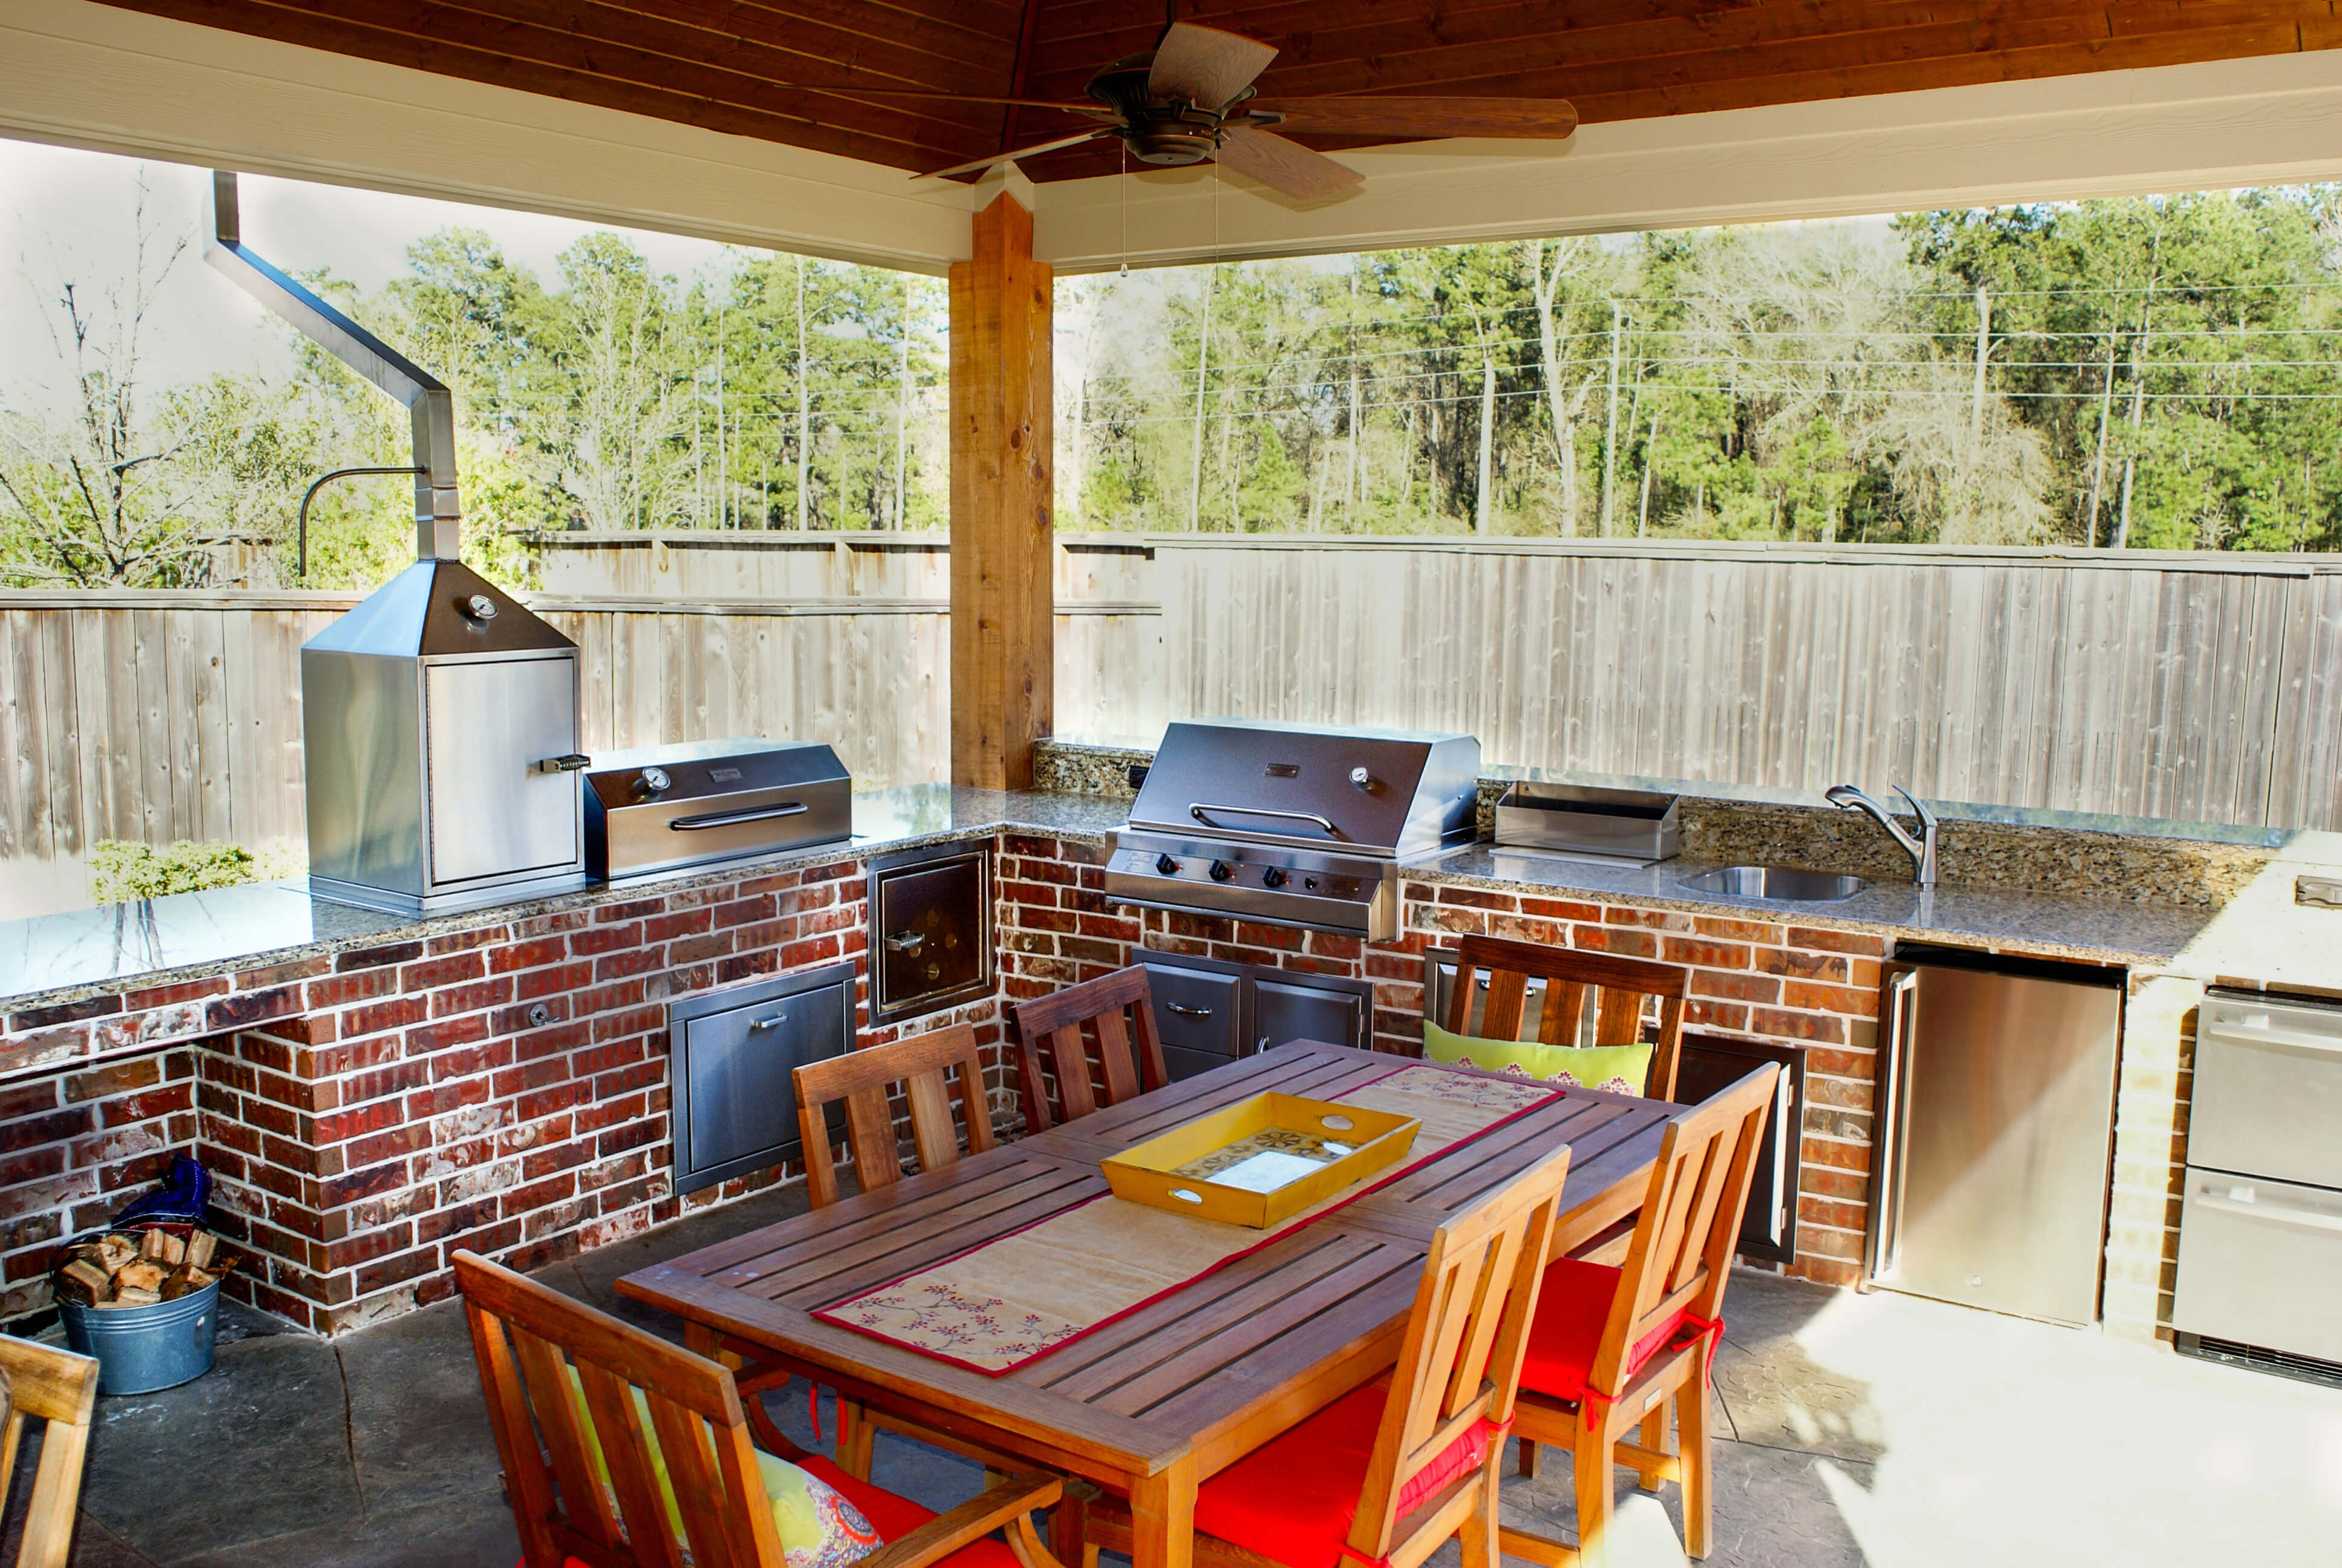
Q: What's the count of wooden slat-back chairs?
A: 7